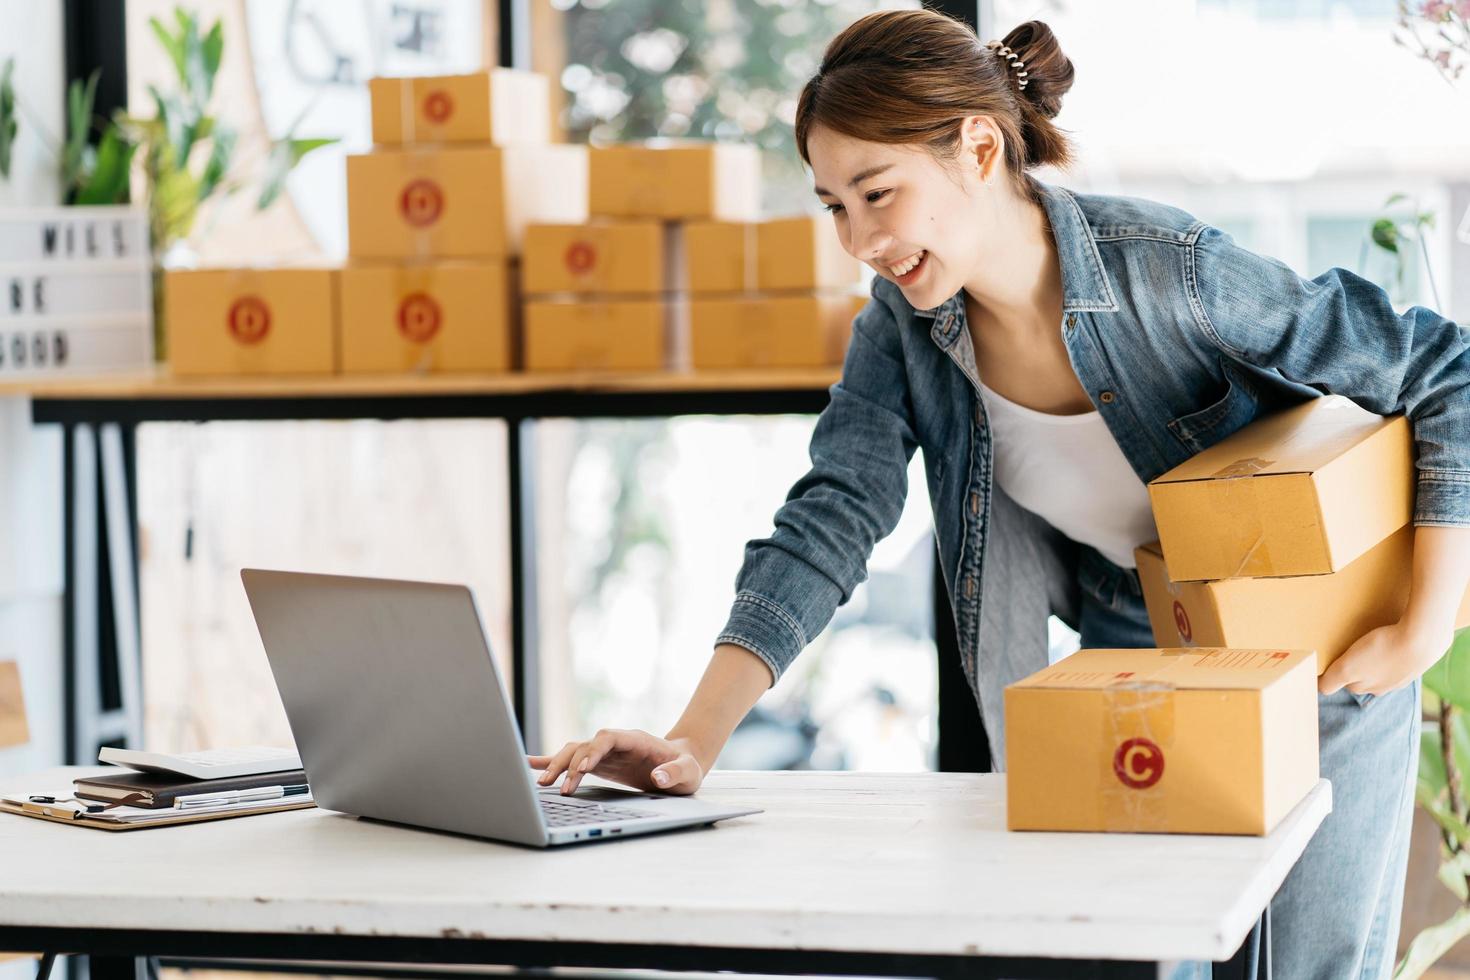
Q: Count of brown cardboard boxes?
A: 12